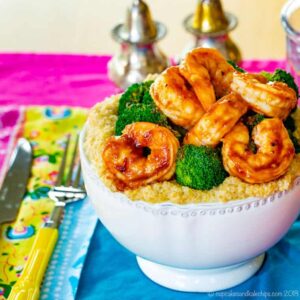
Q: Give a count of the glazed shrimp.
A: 6